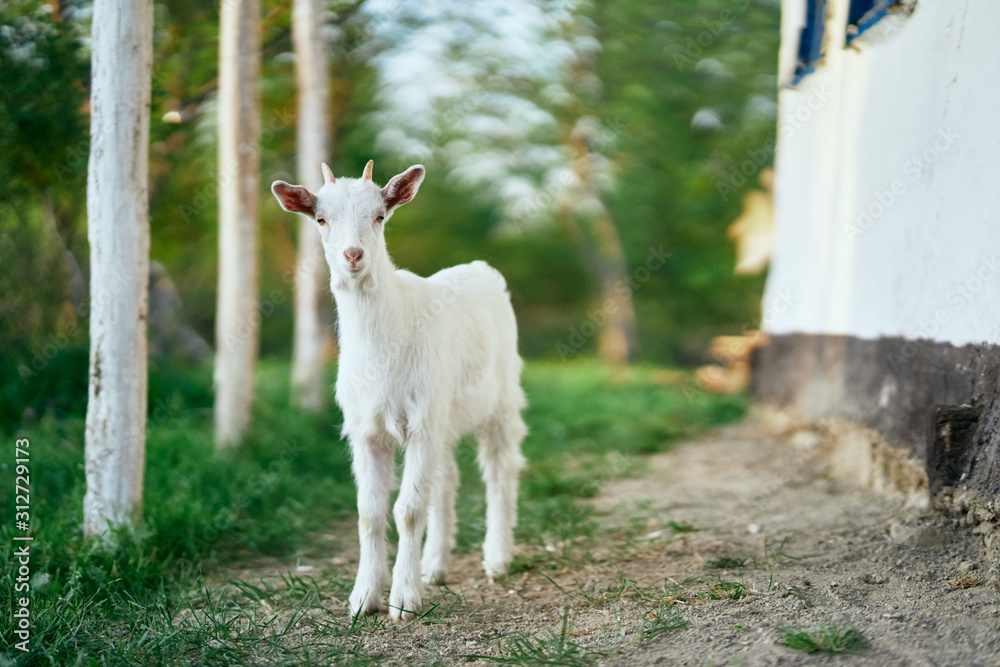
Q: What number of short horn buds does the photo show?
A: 2